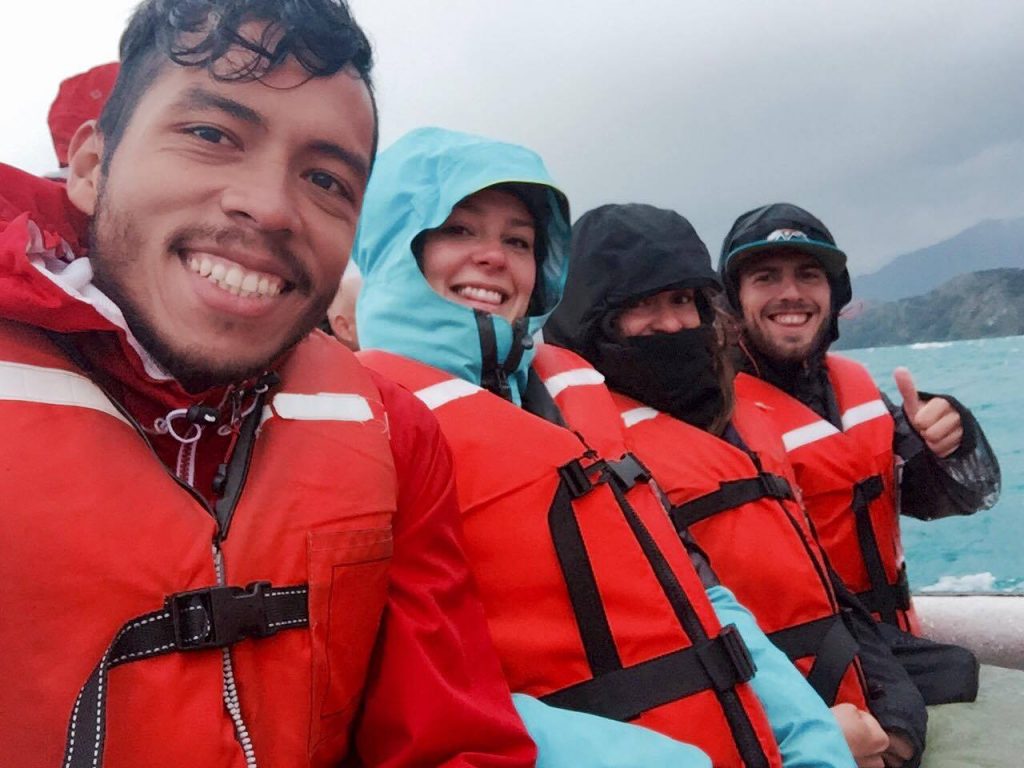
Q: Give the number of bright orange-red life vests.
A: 4